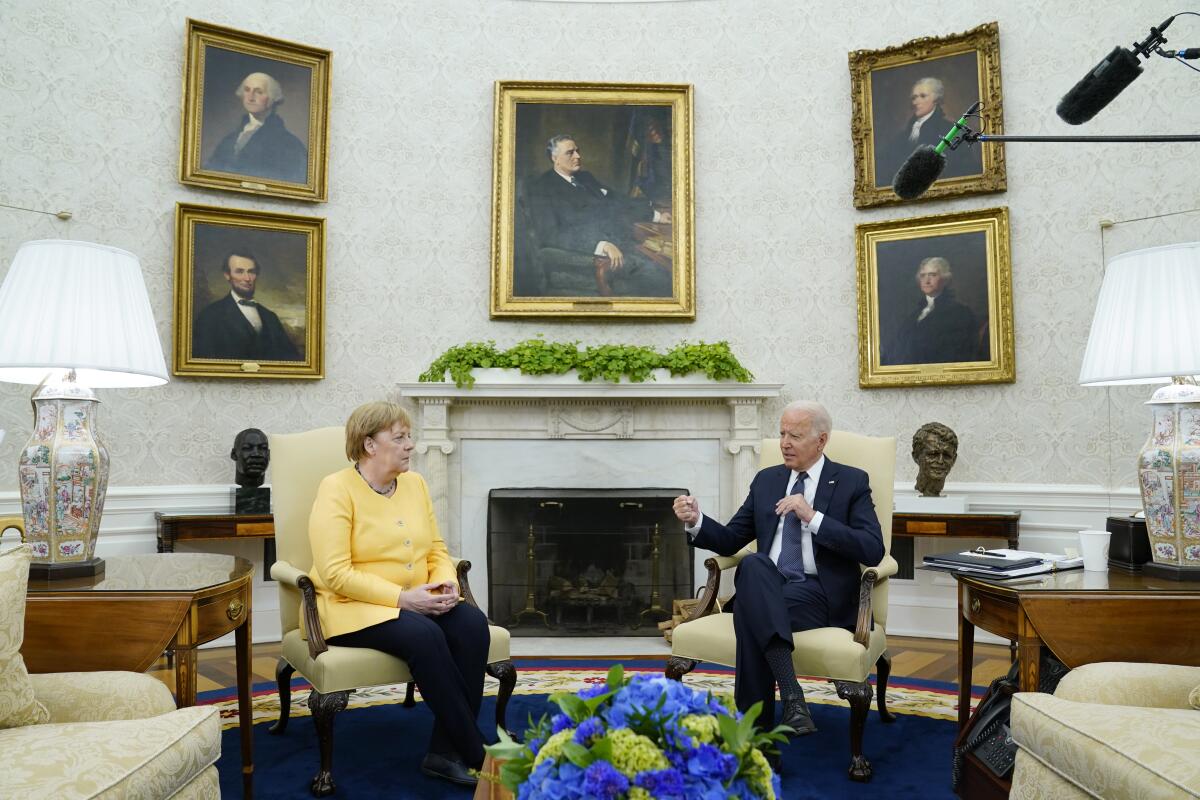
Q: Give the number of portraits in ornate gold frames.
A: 5